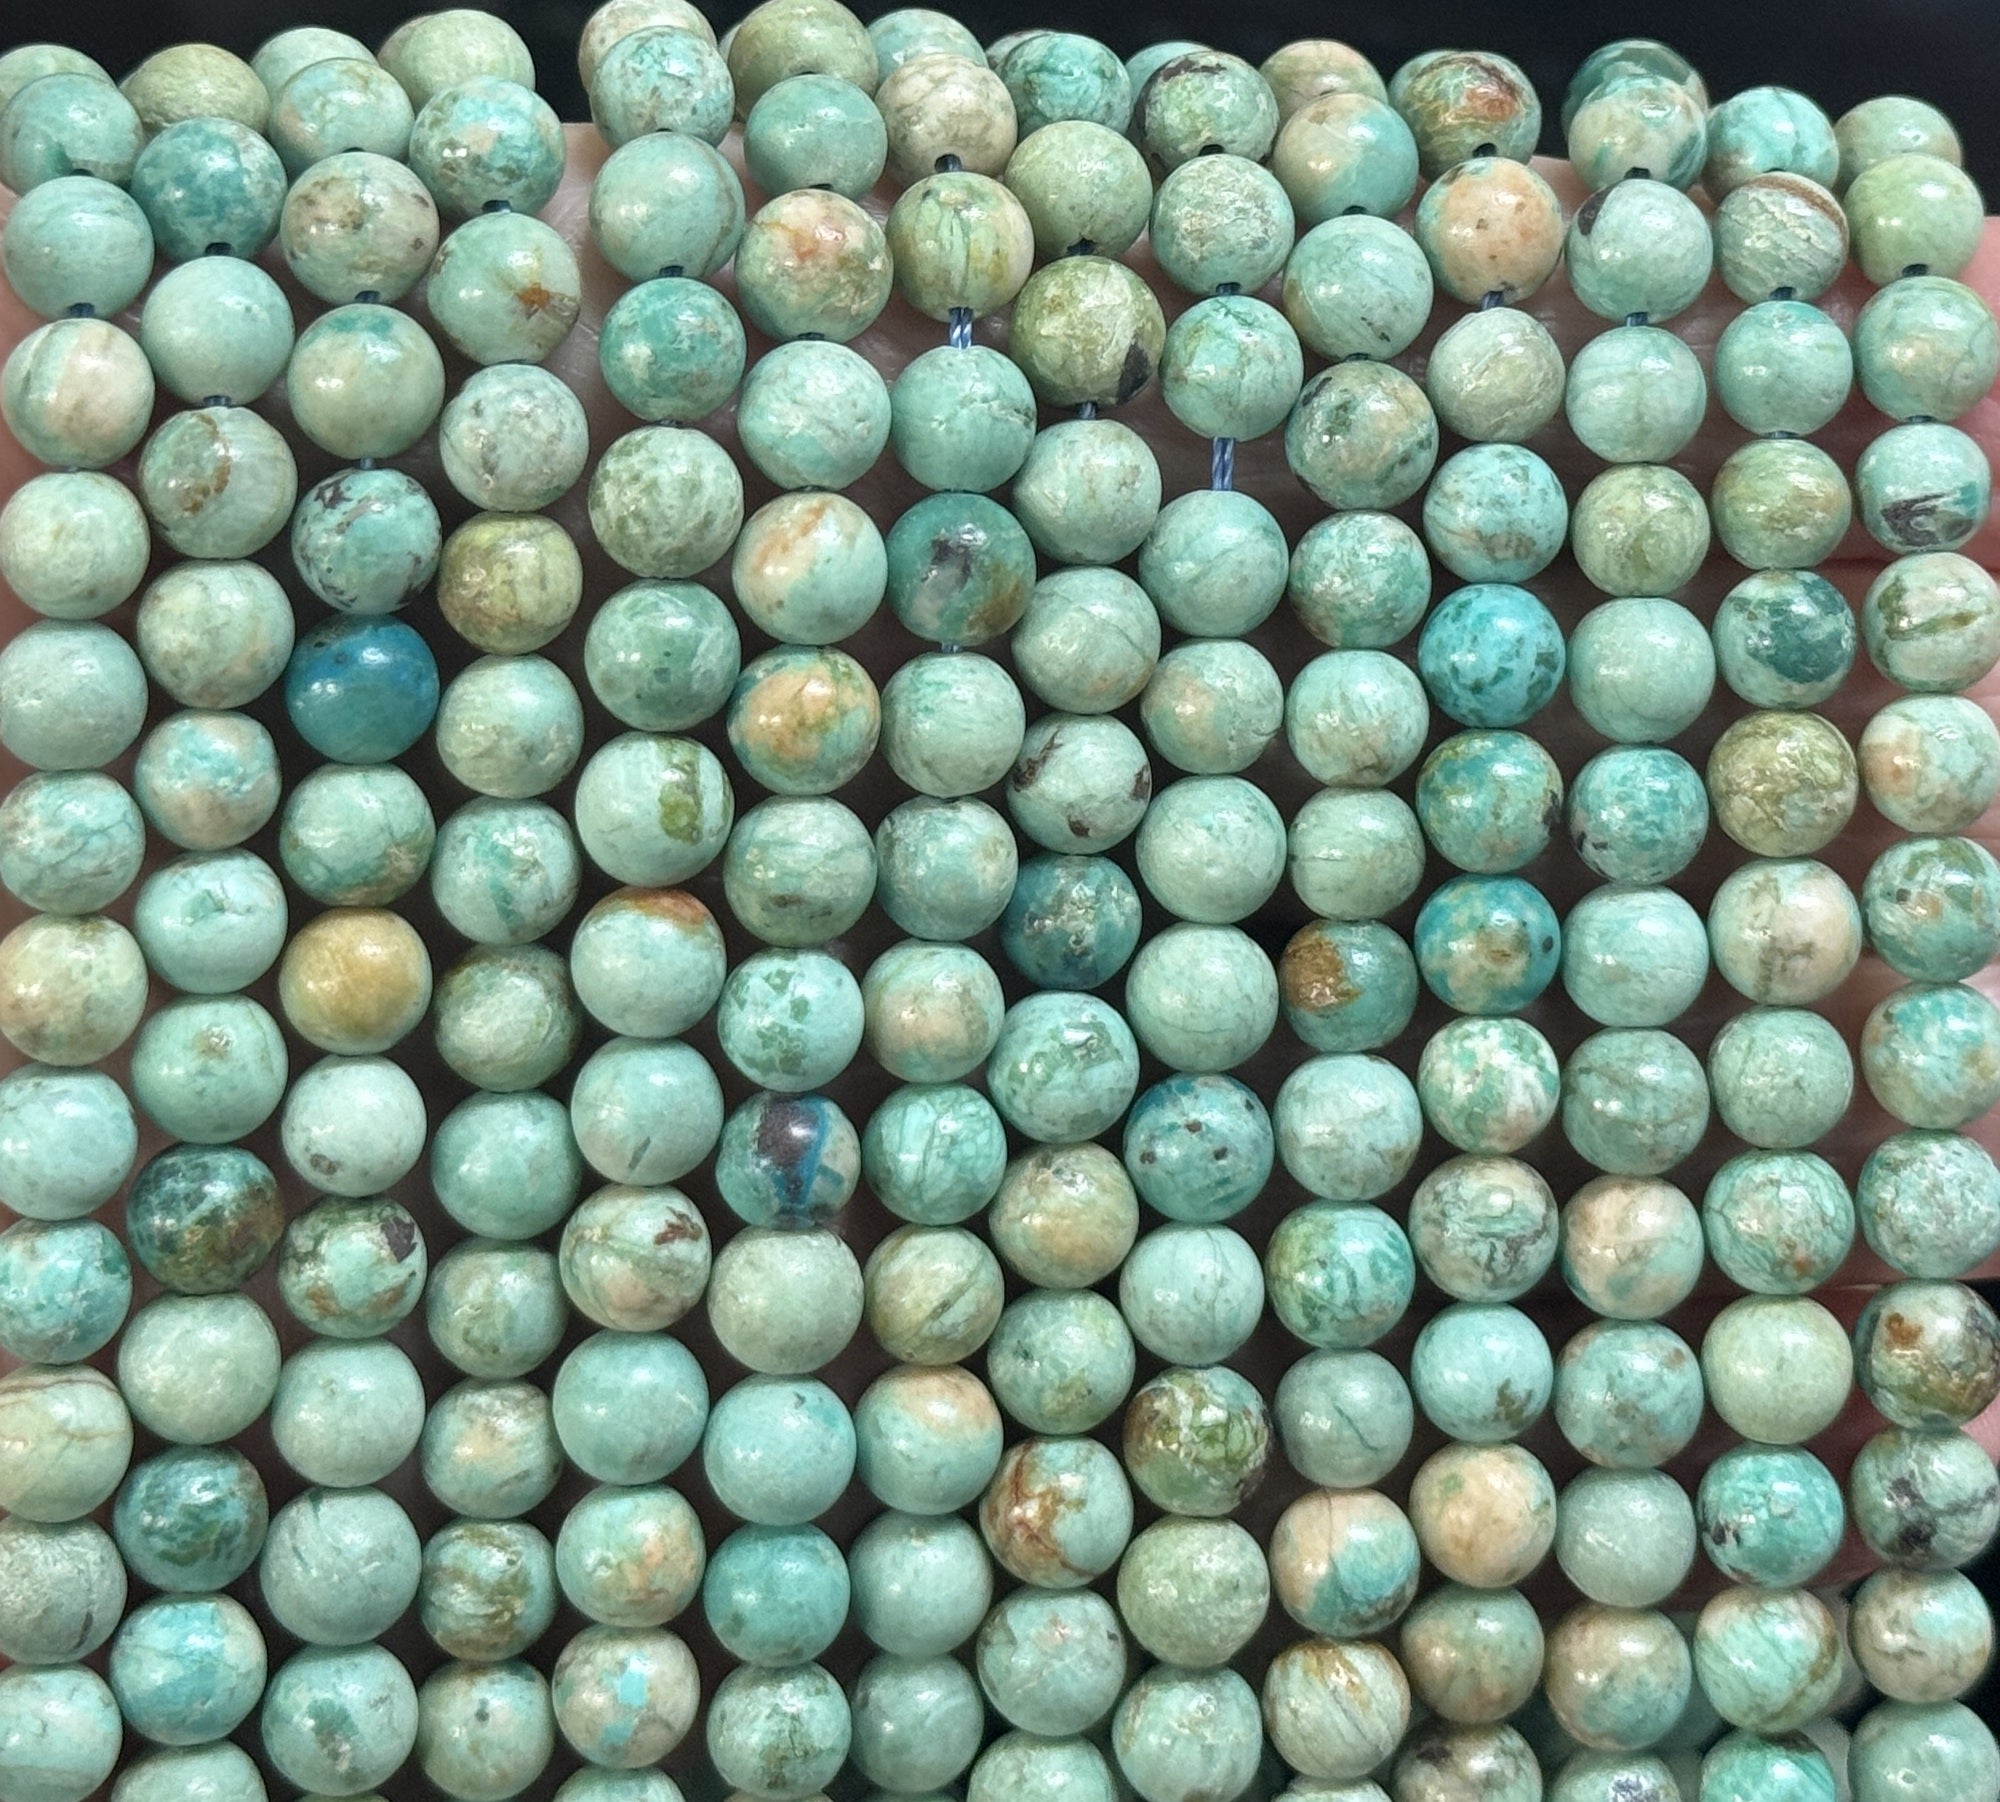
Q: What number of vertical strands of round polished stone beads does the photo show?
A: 14